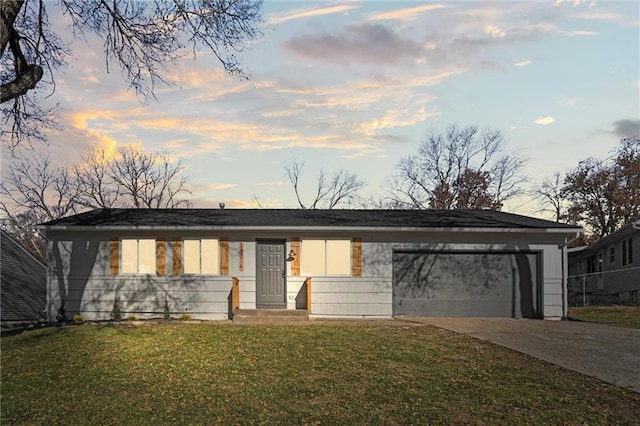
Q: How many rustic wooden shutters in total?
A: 6